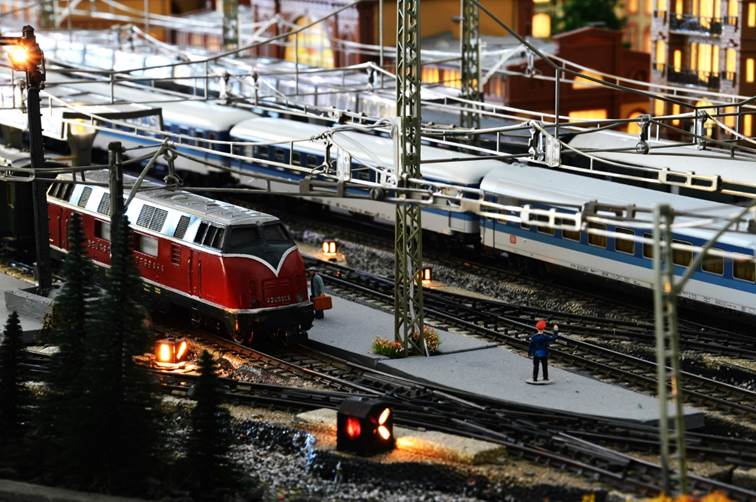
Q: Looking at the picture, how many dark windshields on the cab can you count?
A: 2